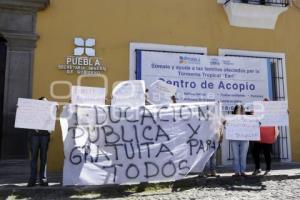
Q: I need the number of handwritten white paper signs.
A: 6